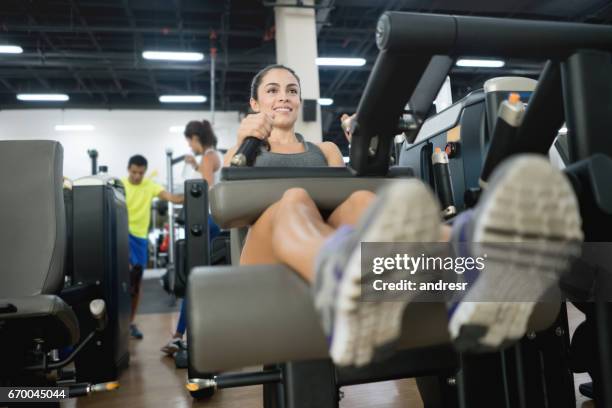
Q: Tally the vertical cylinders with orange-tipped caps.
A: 2